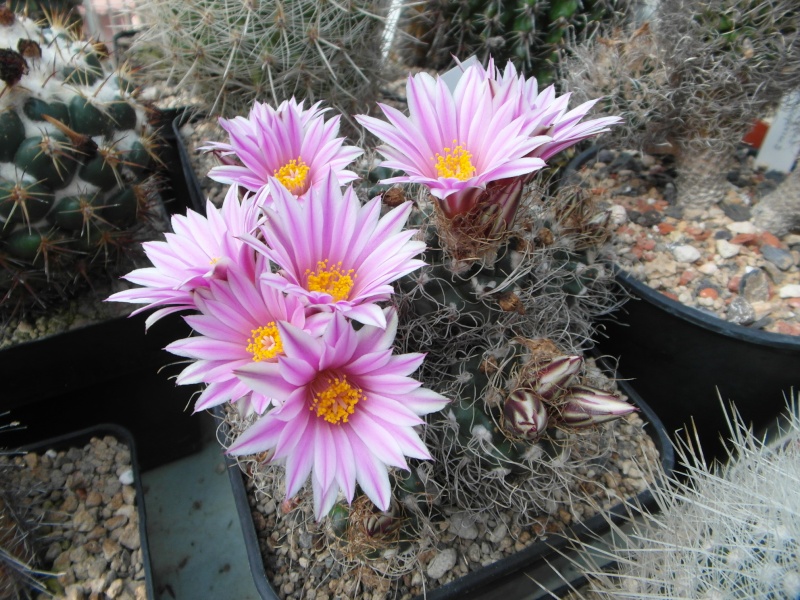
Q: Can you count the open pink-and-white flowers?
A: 7